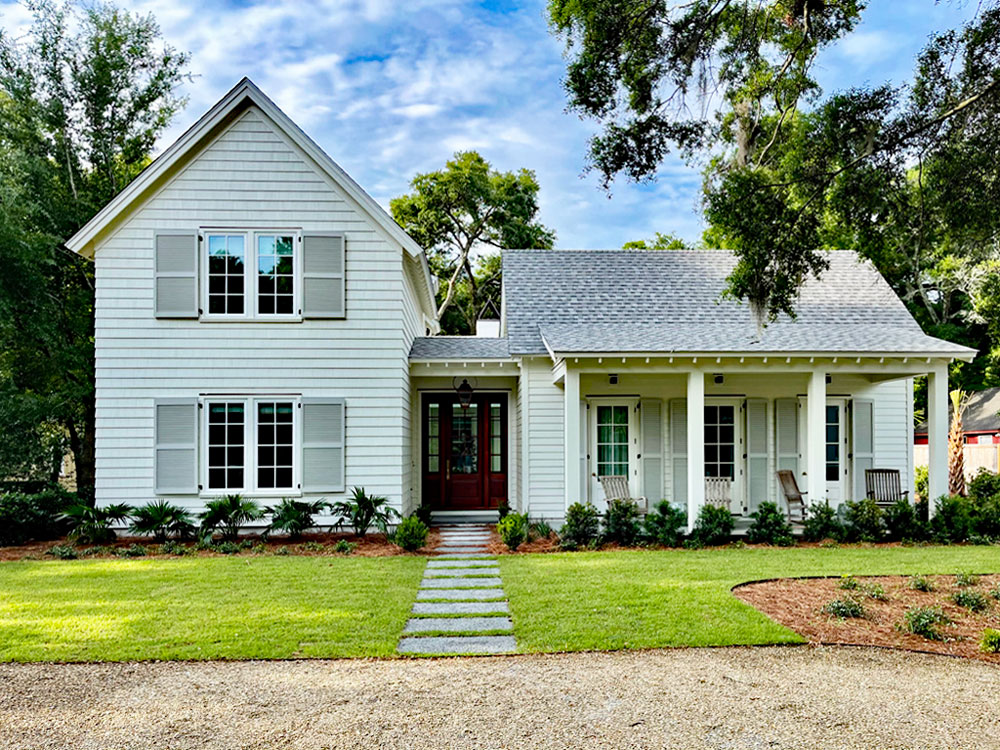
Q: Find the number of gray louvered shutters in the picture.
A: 10